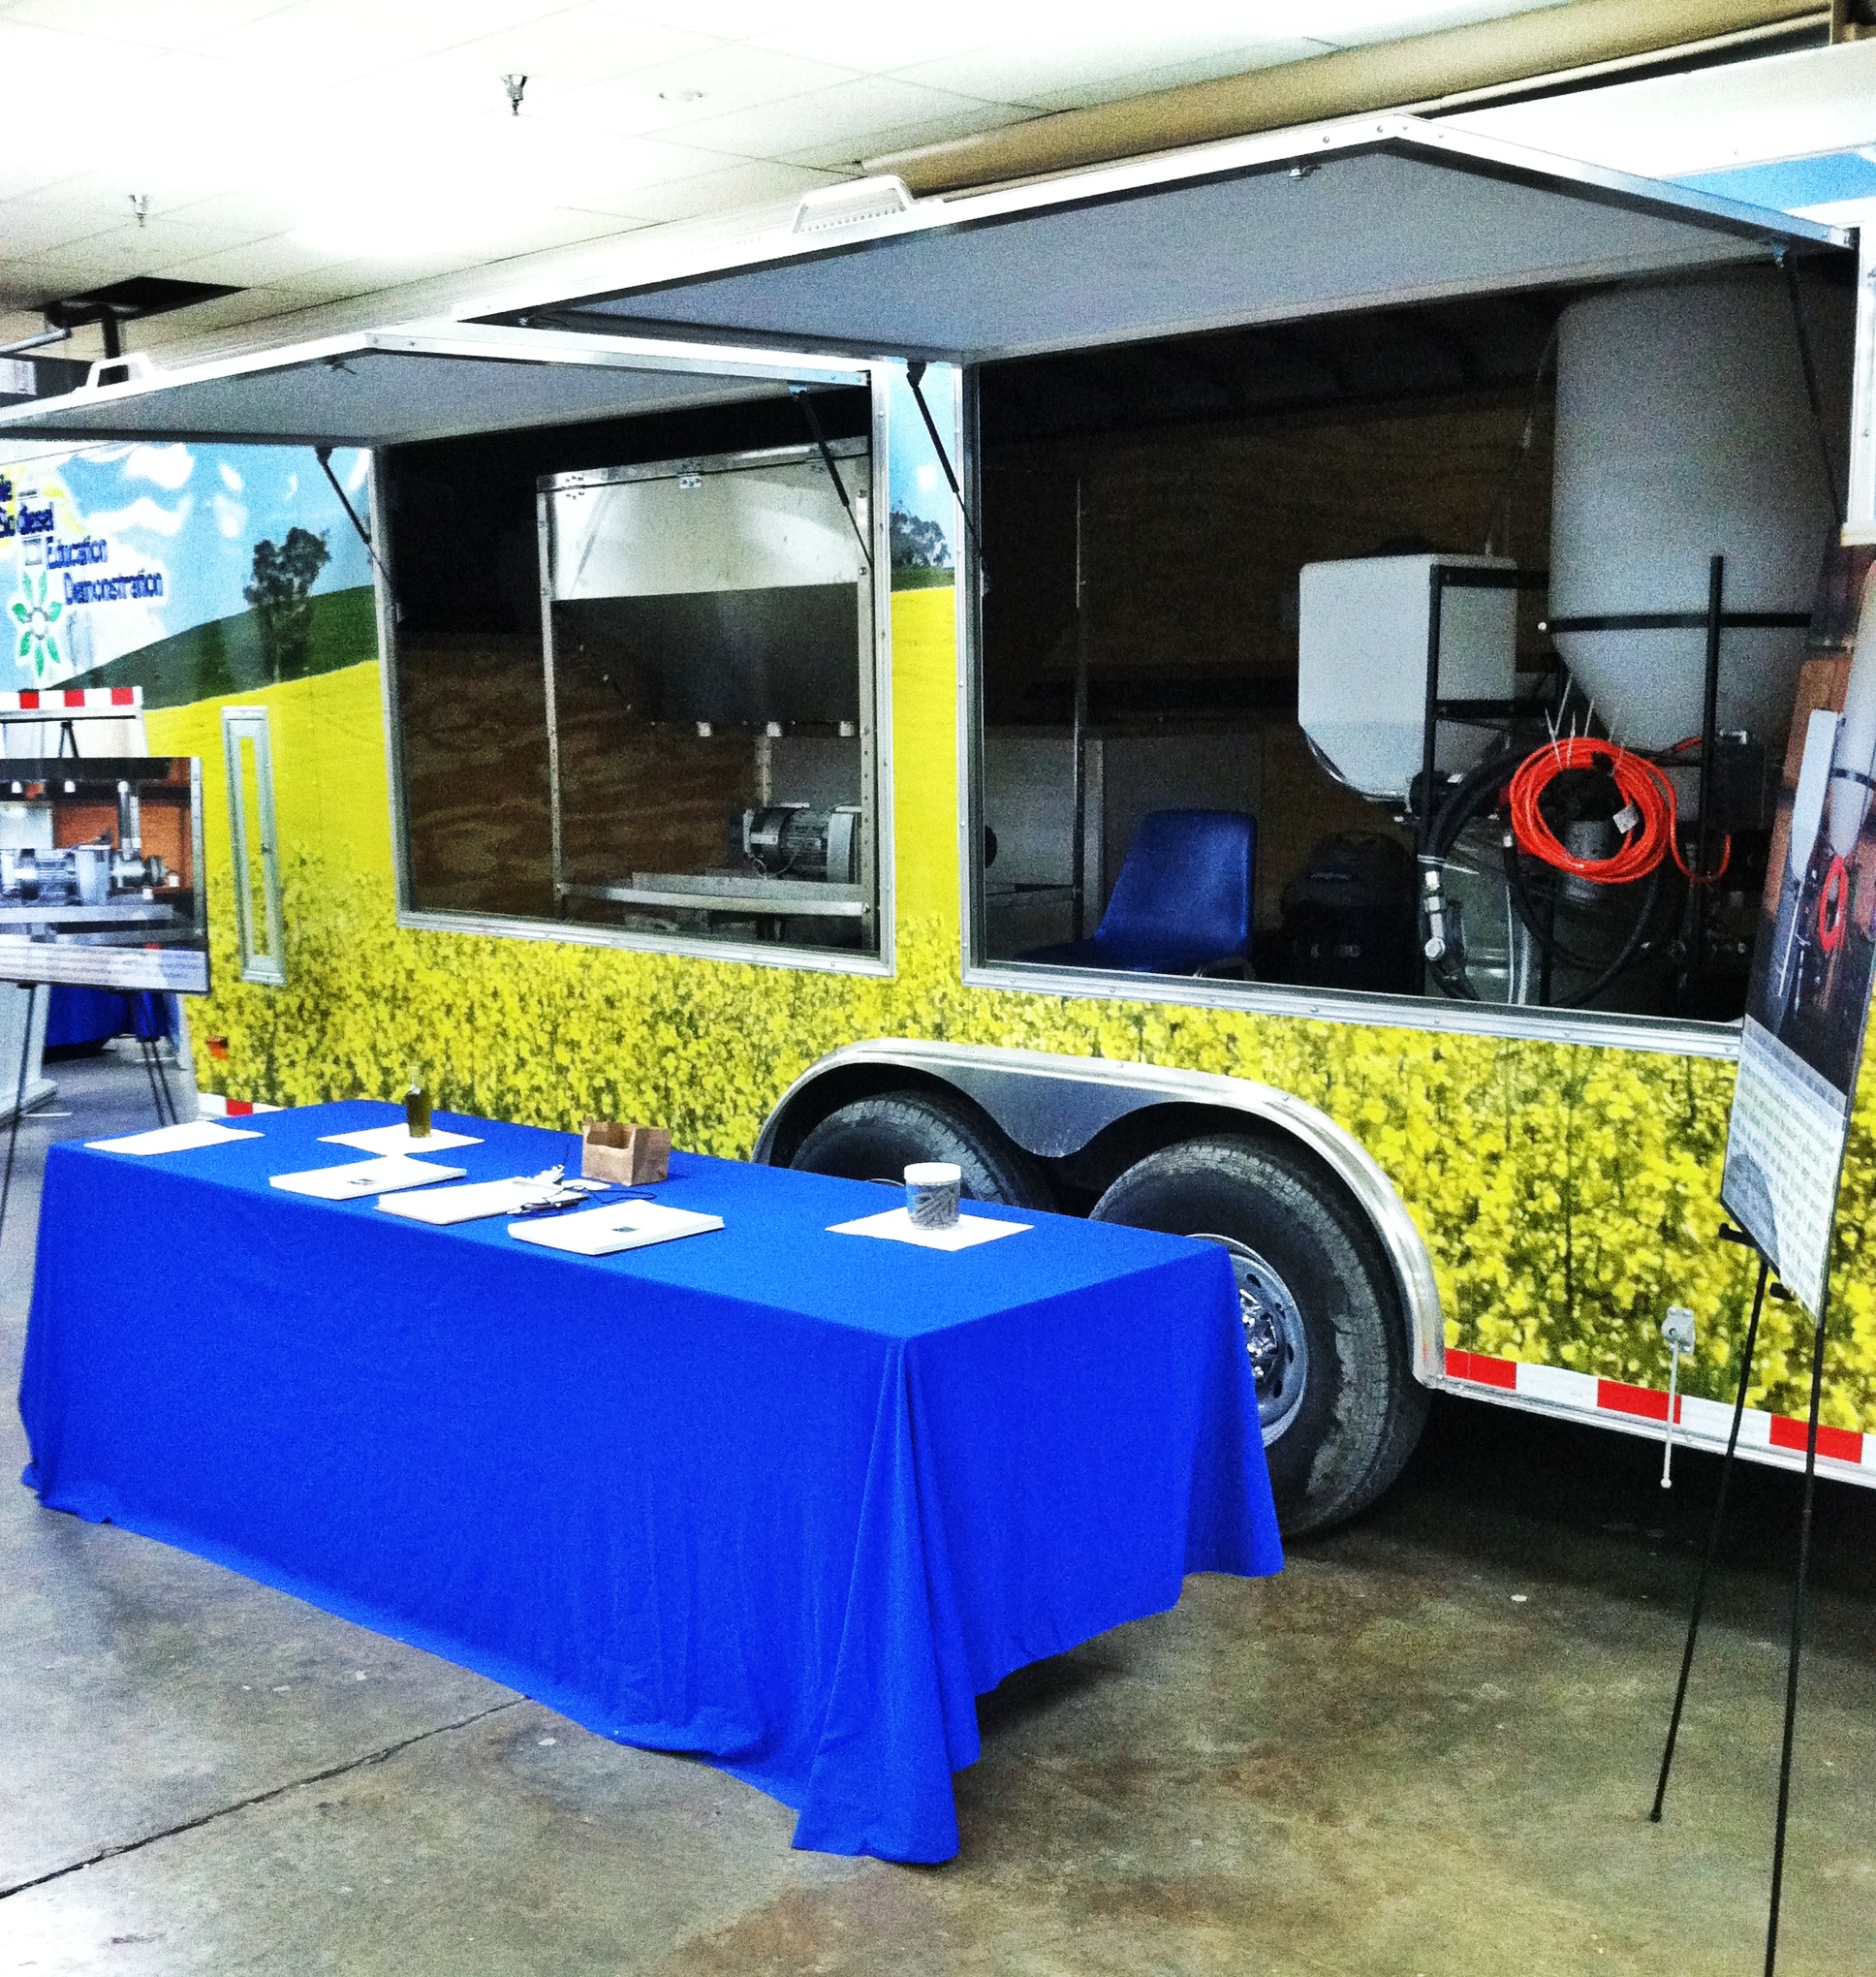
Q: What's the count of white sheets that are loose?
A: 3